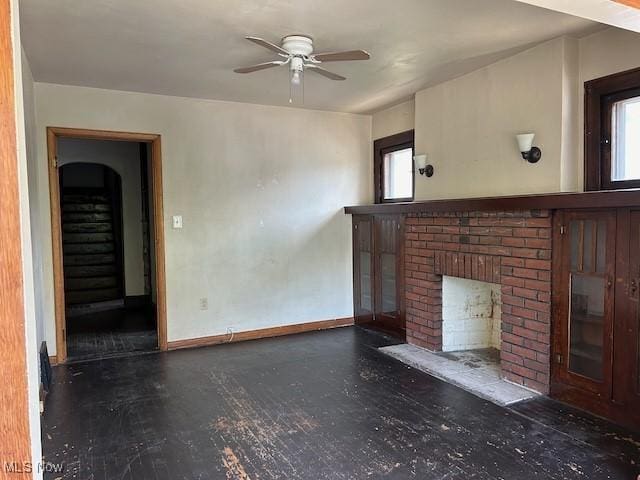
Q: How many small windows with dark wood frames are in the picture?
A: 2